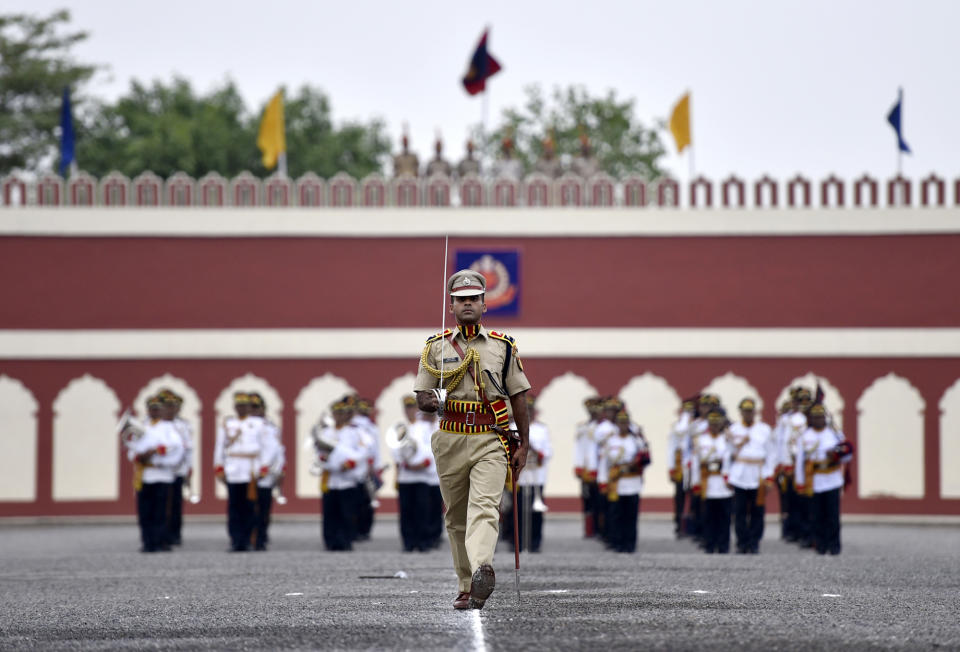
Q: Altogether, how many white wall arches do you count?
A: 12